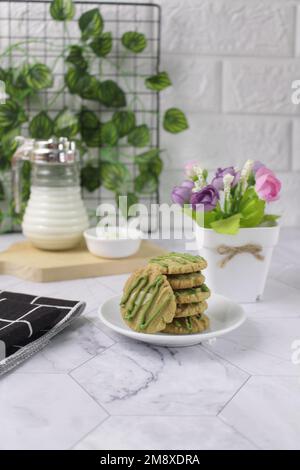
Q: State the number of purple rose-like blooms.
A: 3